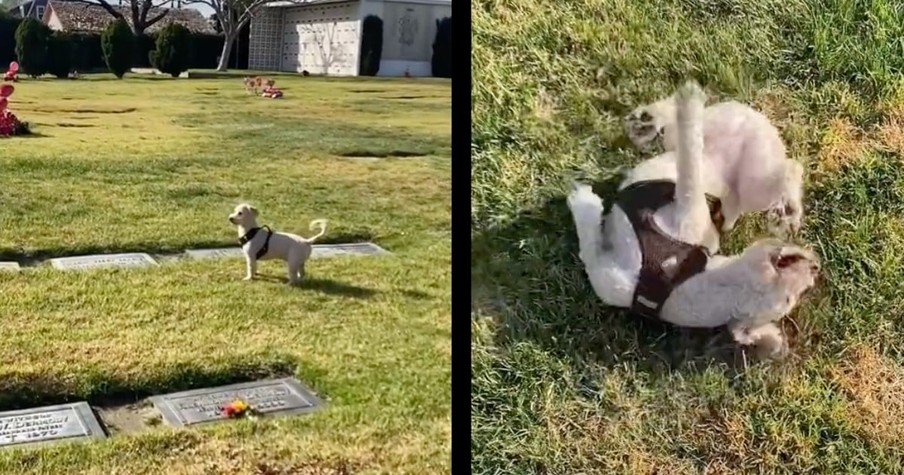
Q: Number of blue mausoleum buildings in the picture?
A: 0